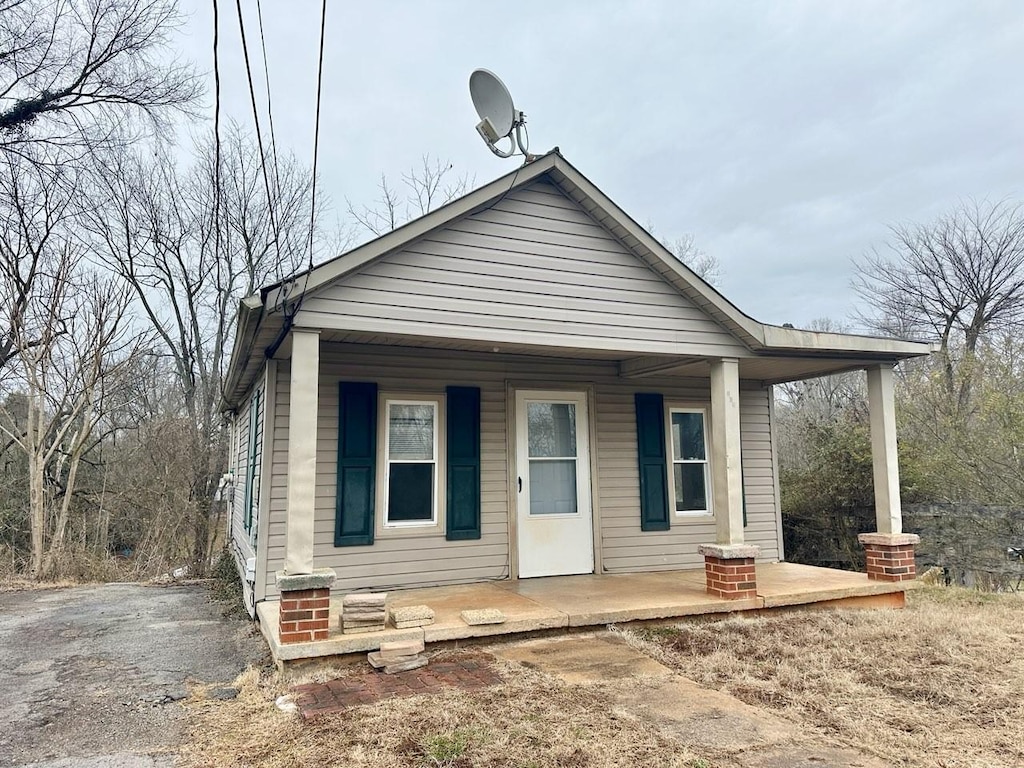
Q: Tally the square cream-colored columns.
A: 3